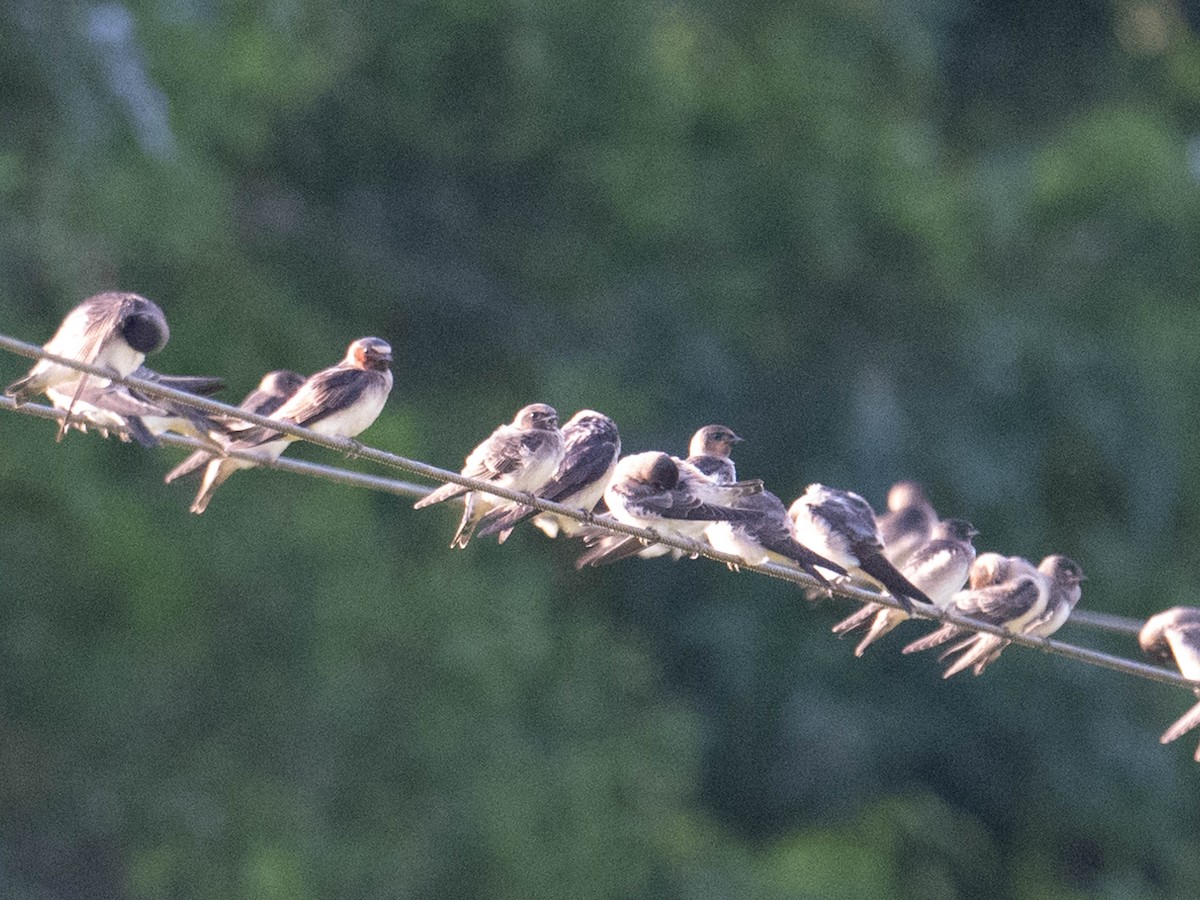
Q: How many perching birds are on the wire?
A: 15